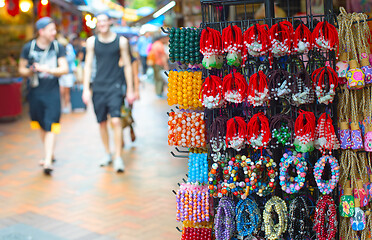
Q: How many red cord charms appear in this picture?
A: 14